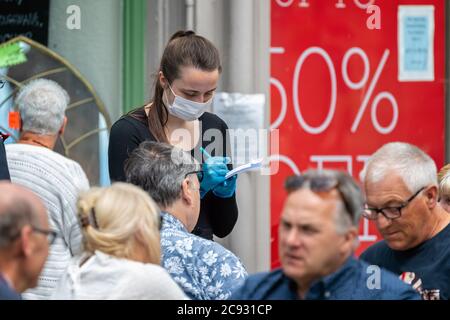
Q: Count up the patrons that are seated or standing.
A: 7